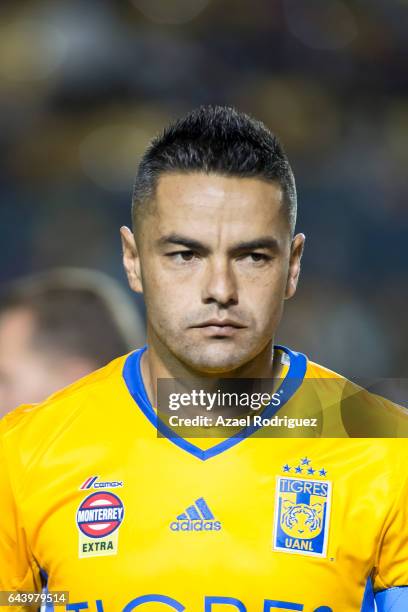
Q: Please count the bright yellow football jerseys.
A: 1